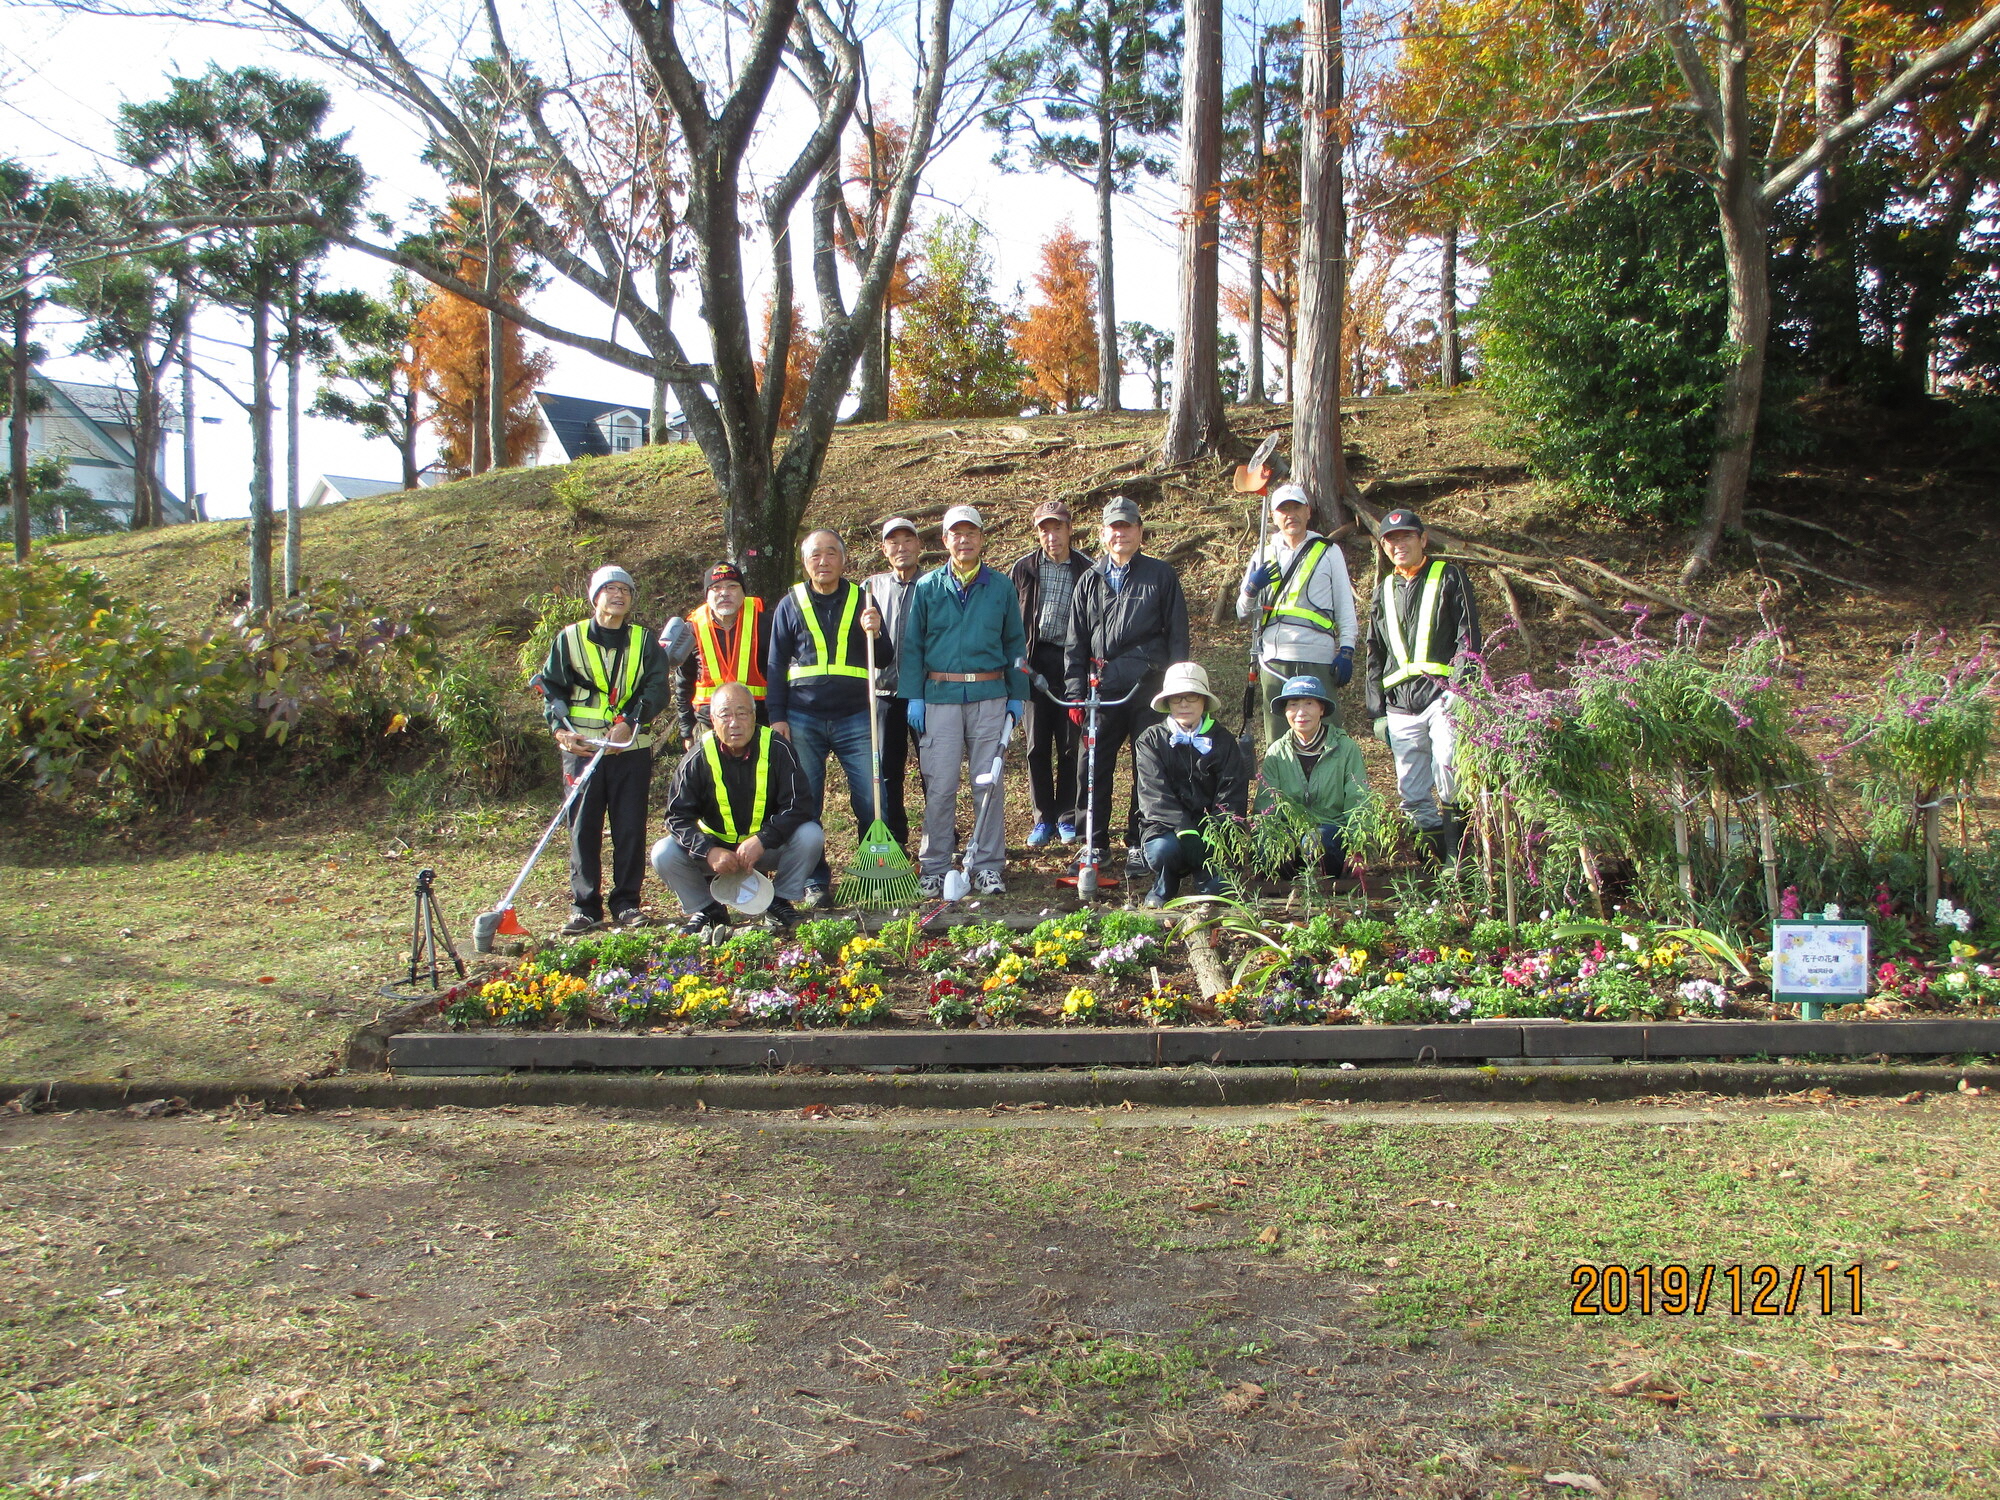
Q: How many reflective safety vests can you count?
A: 6